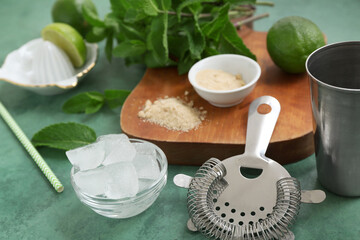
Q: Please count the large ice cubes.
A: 5